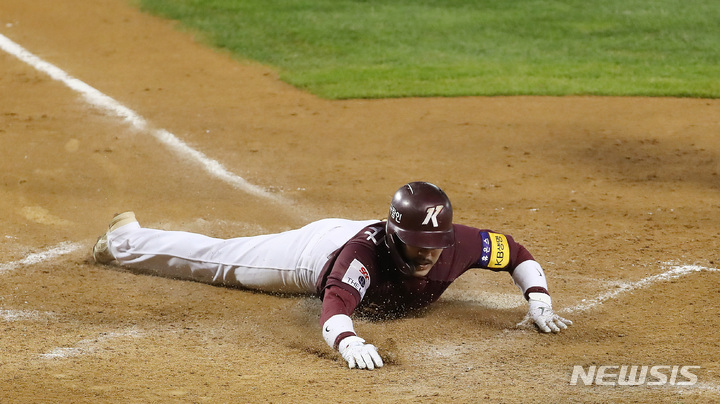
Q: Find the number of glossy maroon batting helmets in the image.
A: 1